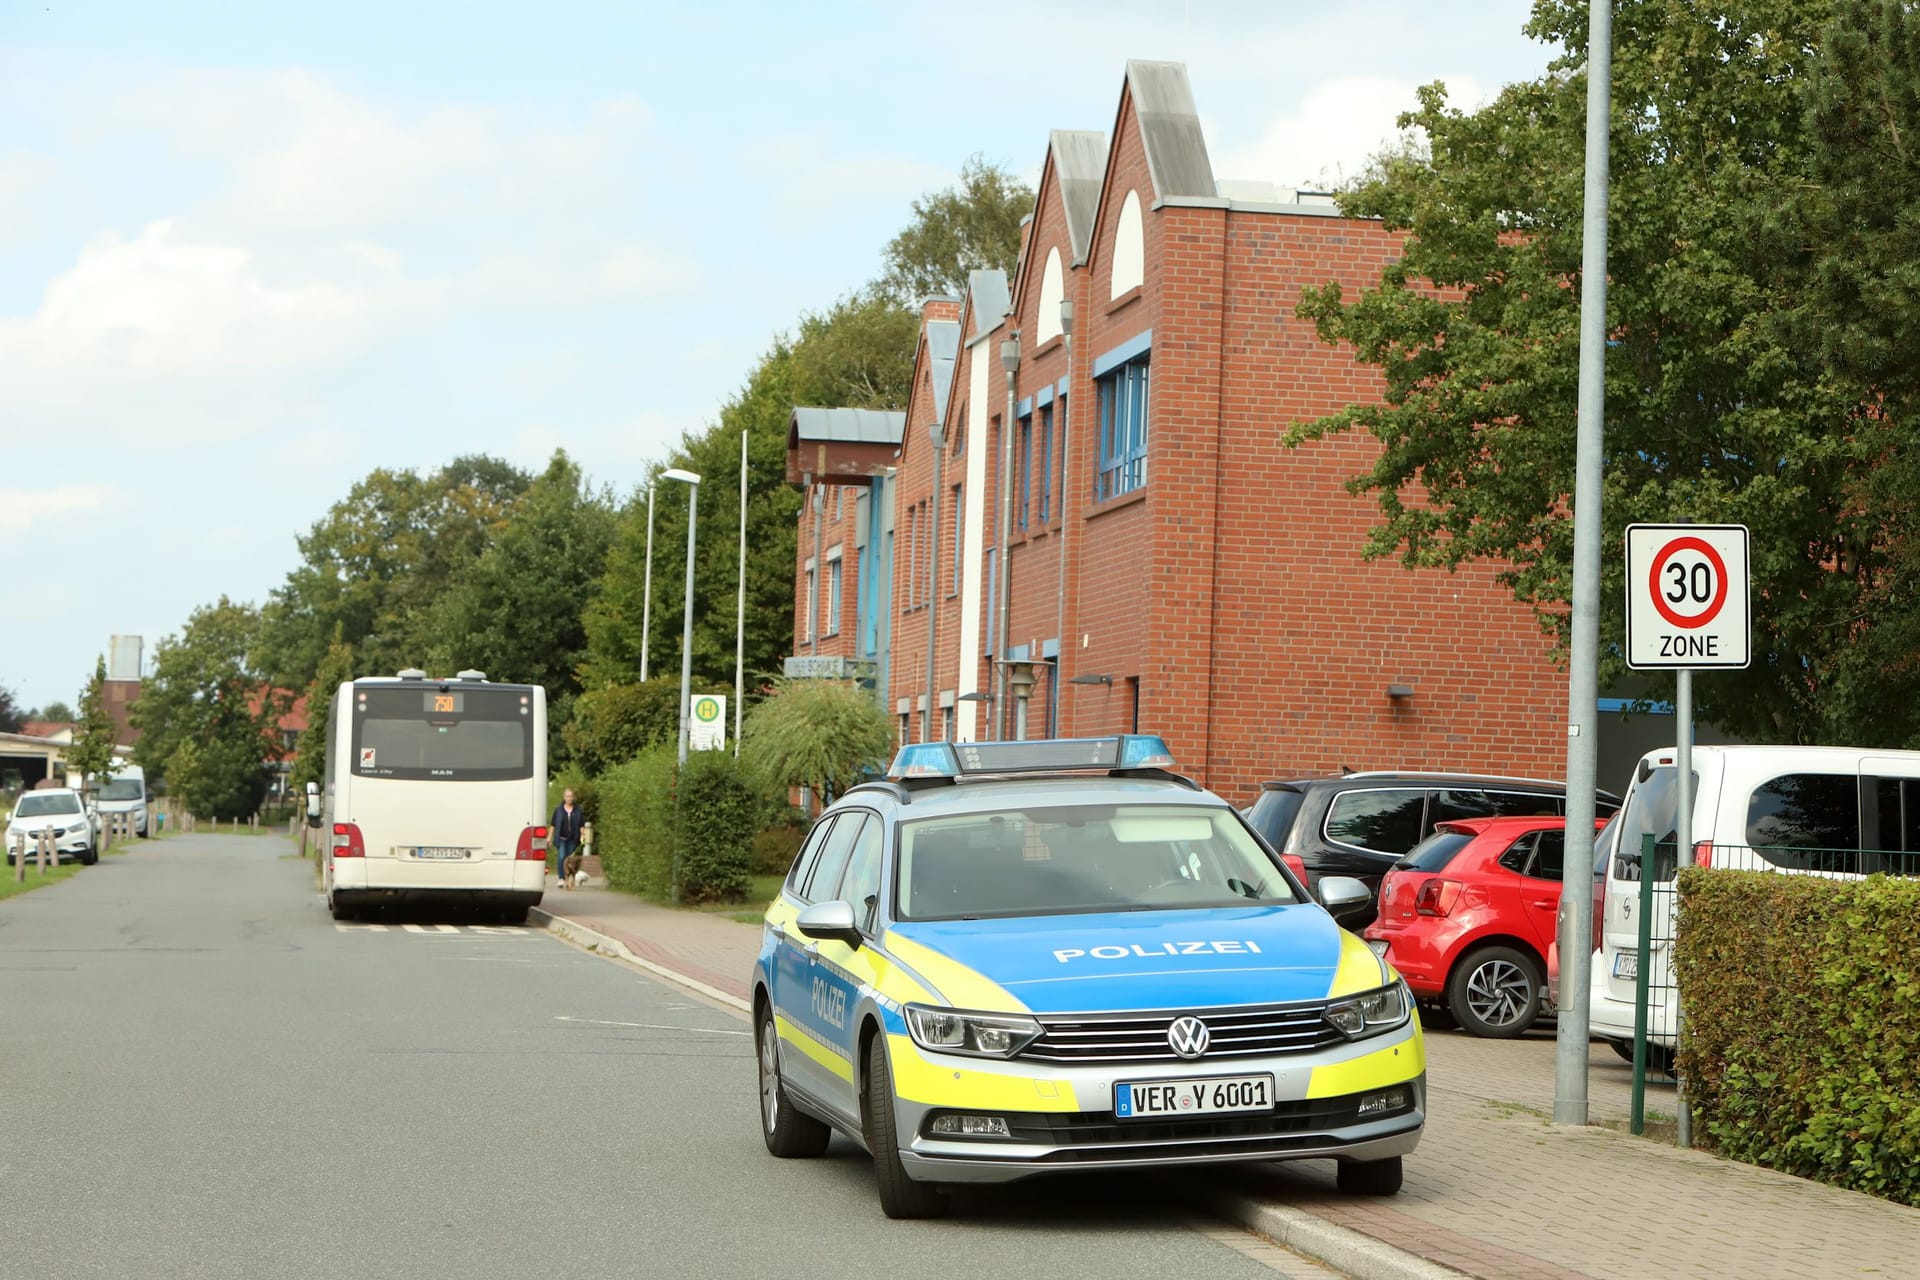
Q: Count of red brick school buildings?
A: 1